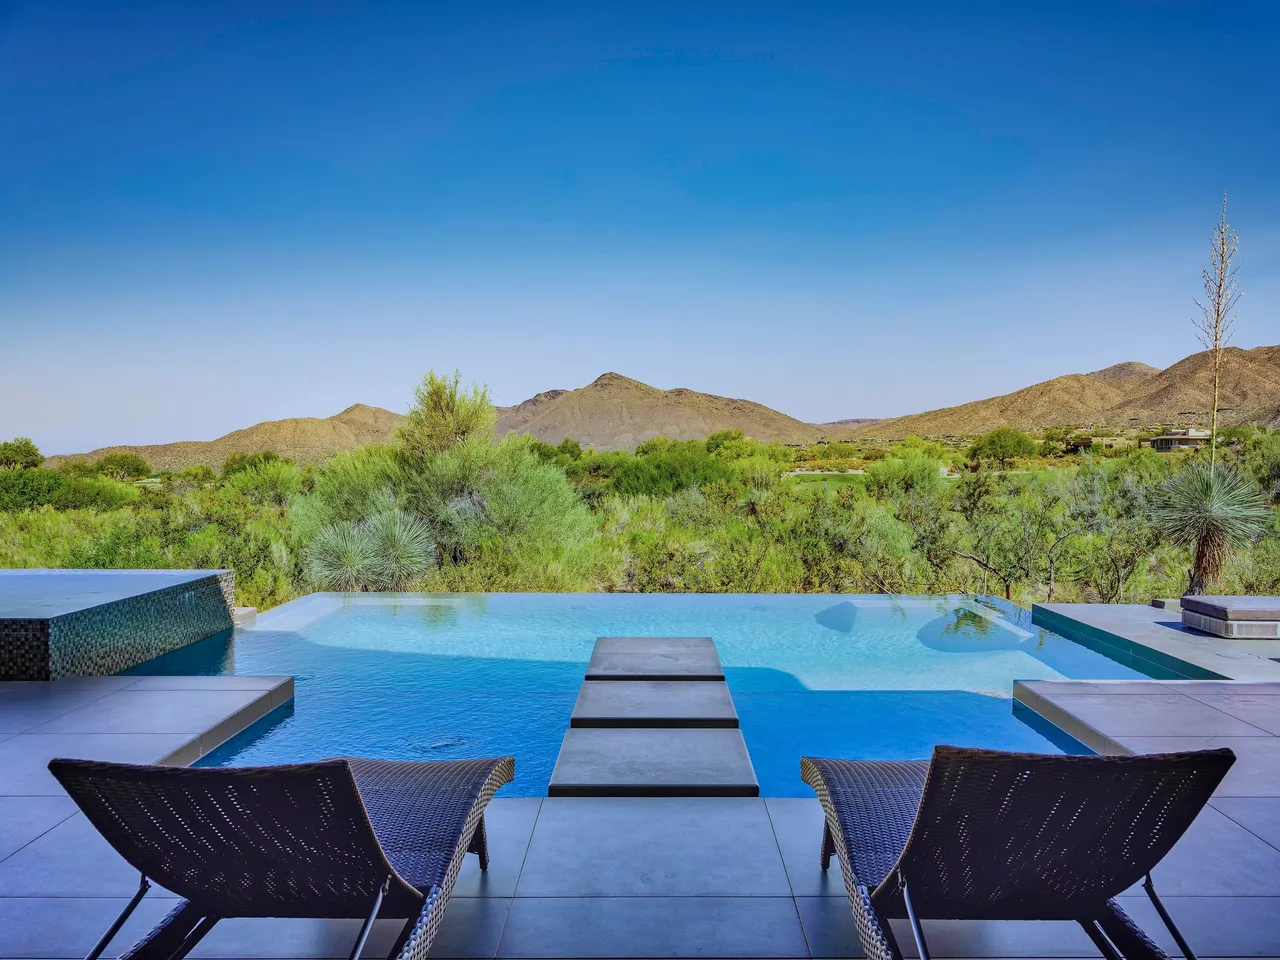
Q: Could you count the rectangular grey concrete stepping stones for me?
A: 3